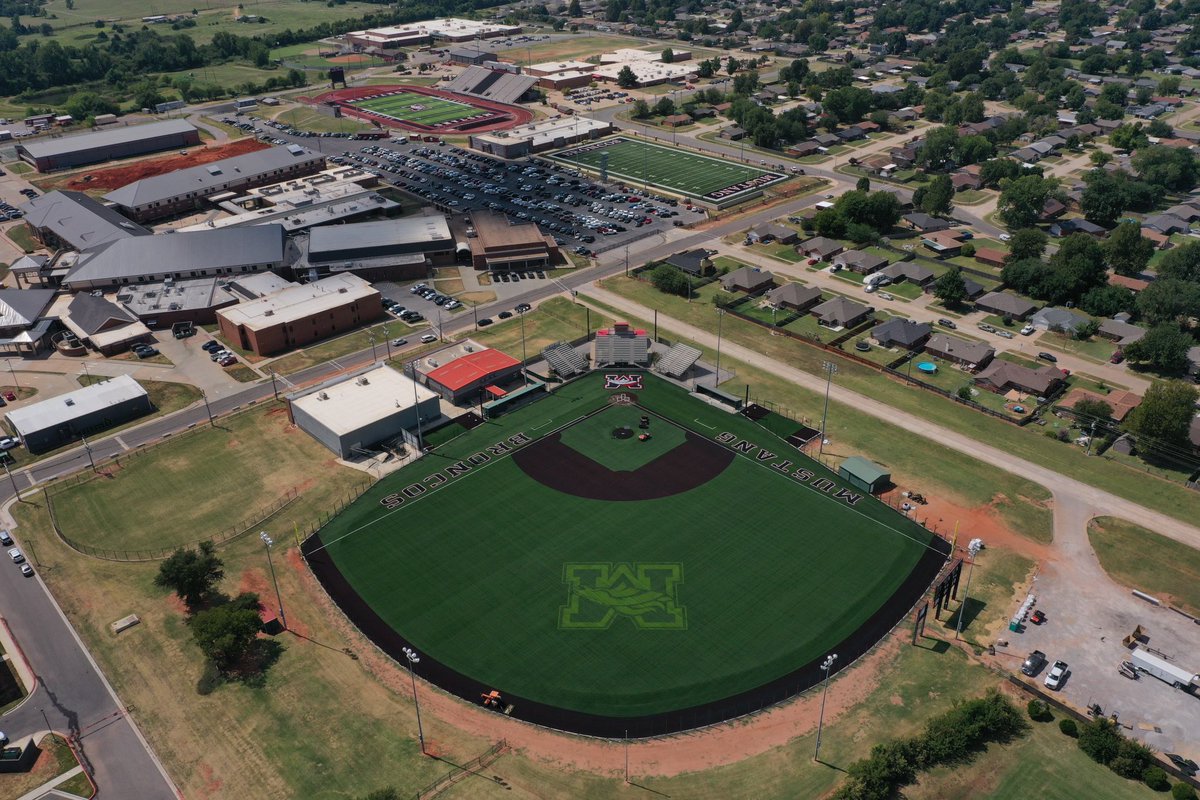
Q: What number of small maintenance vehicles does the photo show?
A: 3